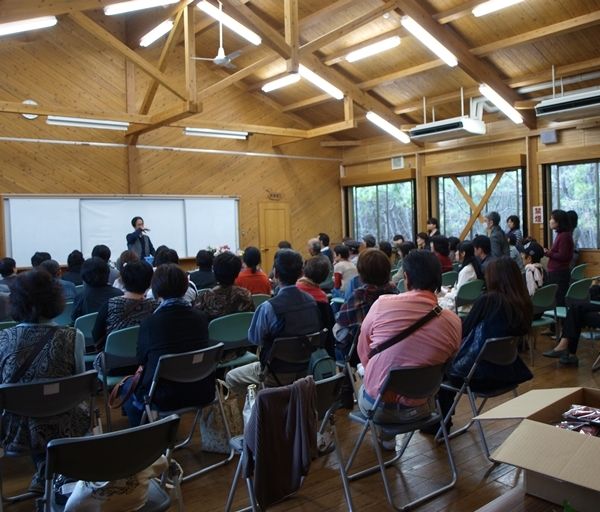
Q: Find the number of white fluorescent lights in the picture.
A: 13